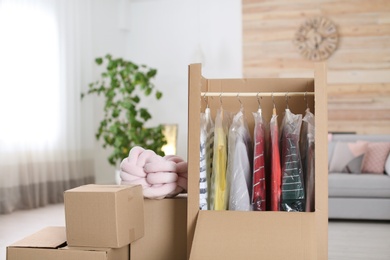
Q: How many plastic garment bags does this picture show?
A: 7